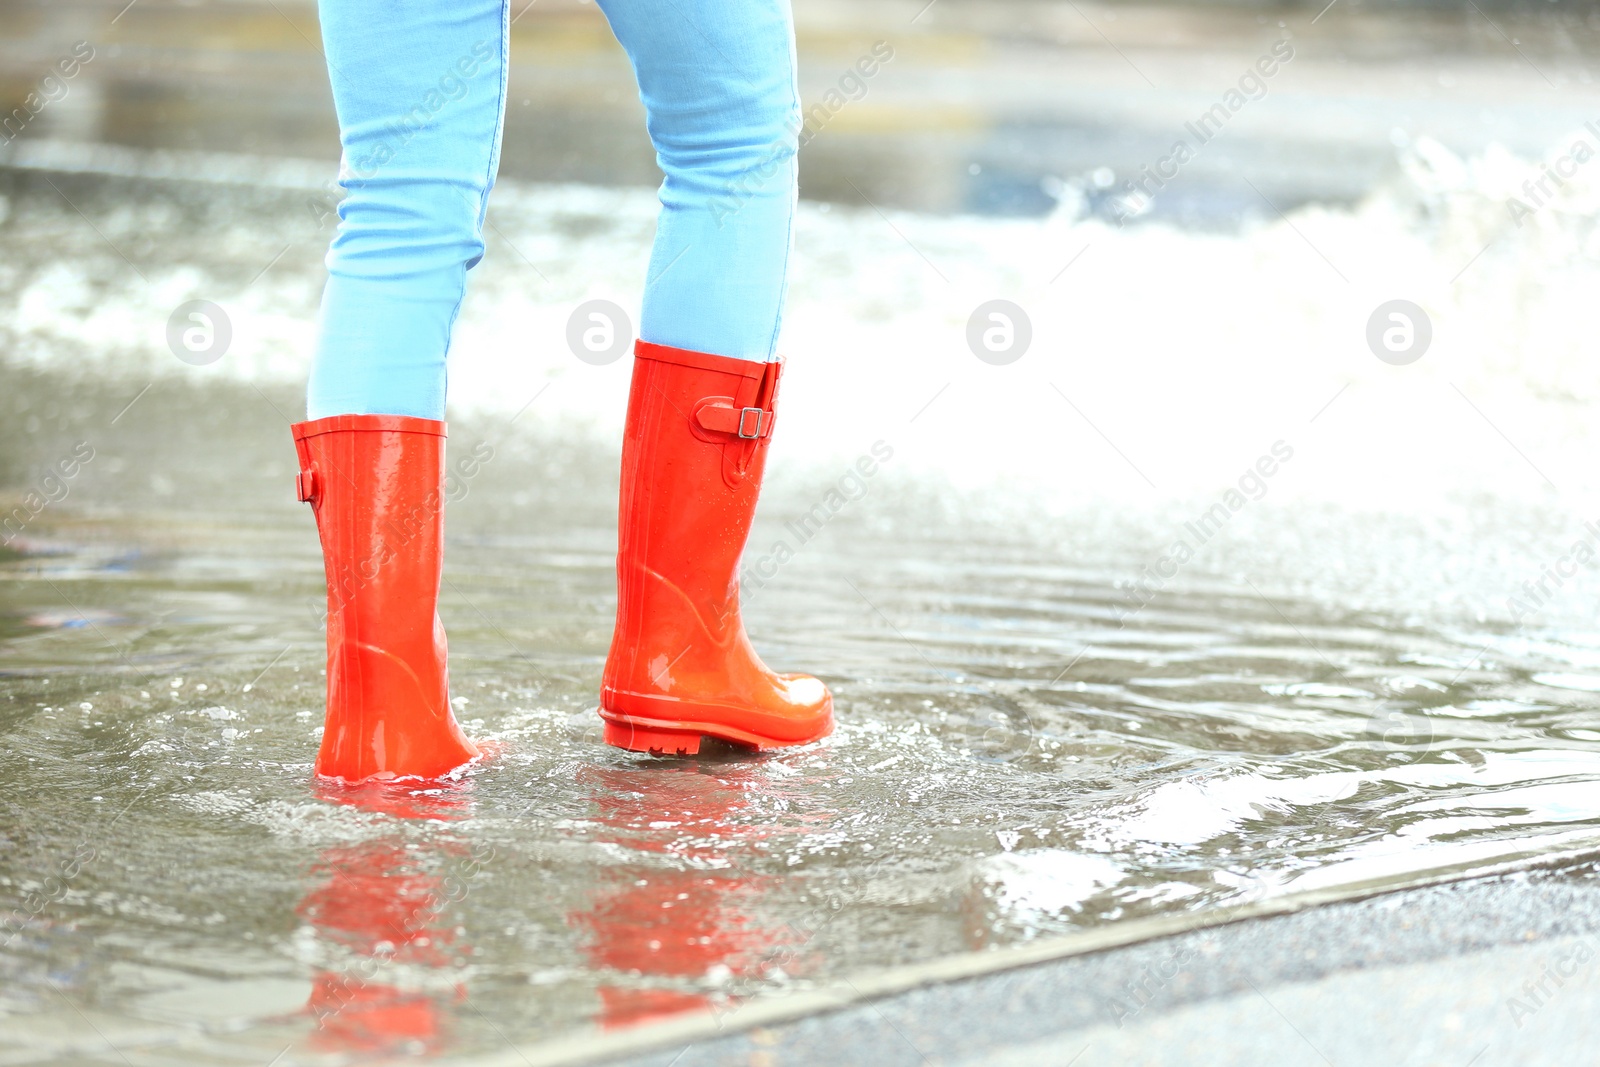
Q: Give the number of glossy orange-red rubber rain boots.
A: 2